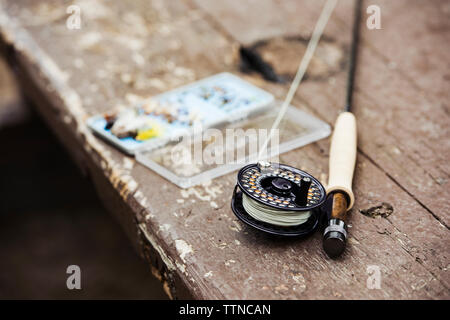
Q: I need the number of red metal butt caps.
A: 0